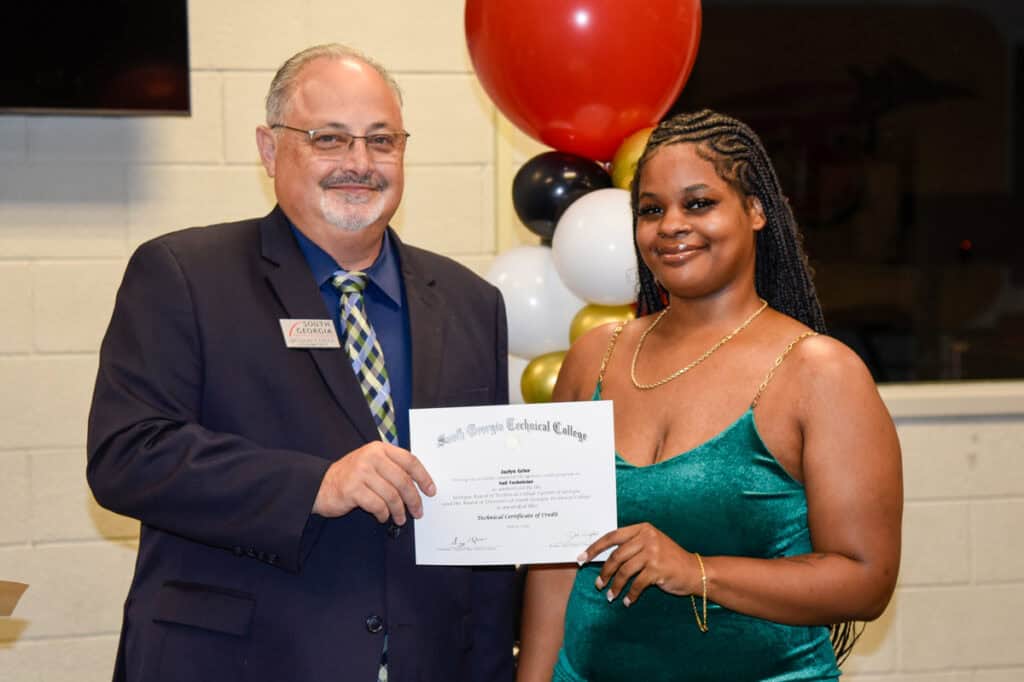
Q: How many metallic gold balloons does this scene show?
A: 3